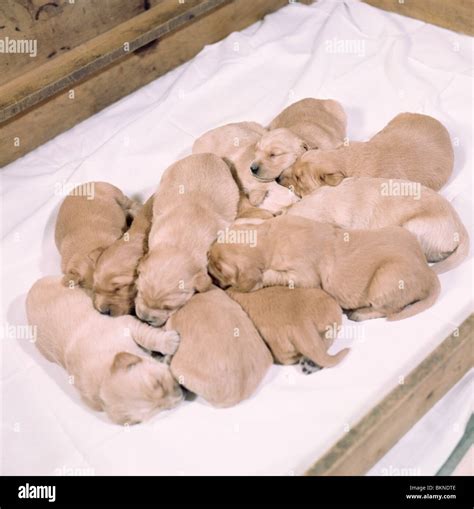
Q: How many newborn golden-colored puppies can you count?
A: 11